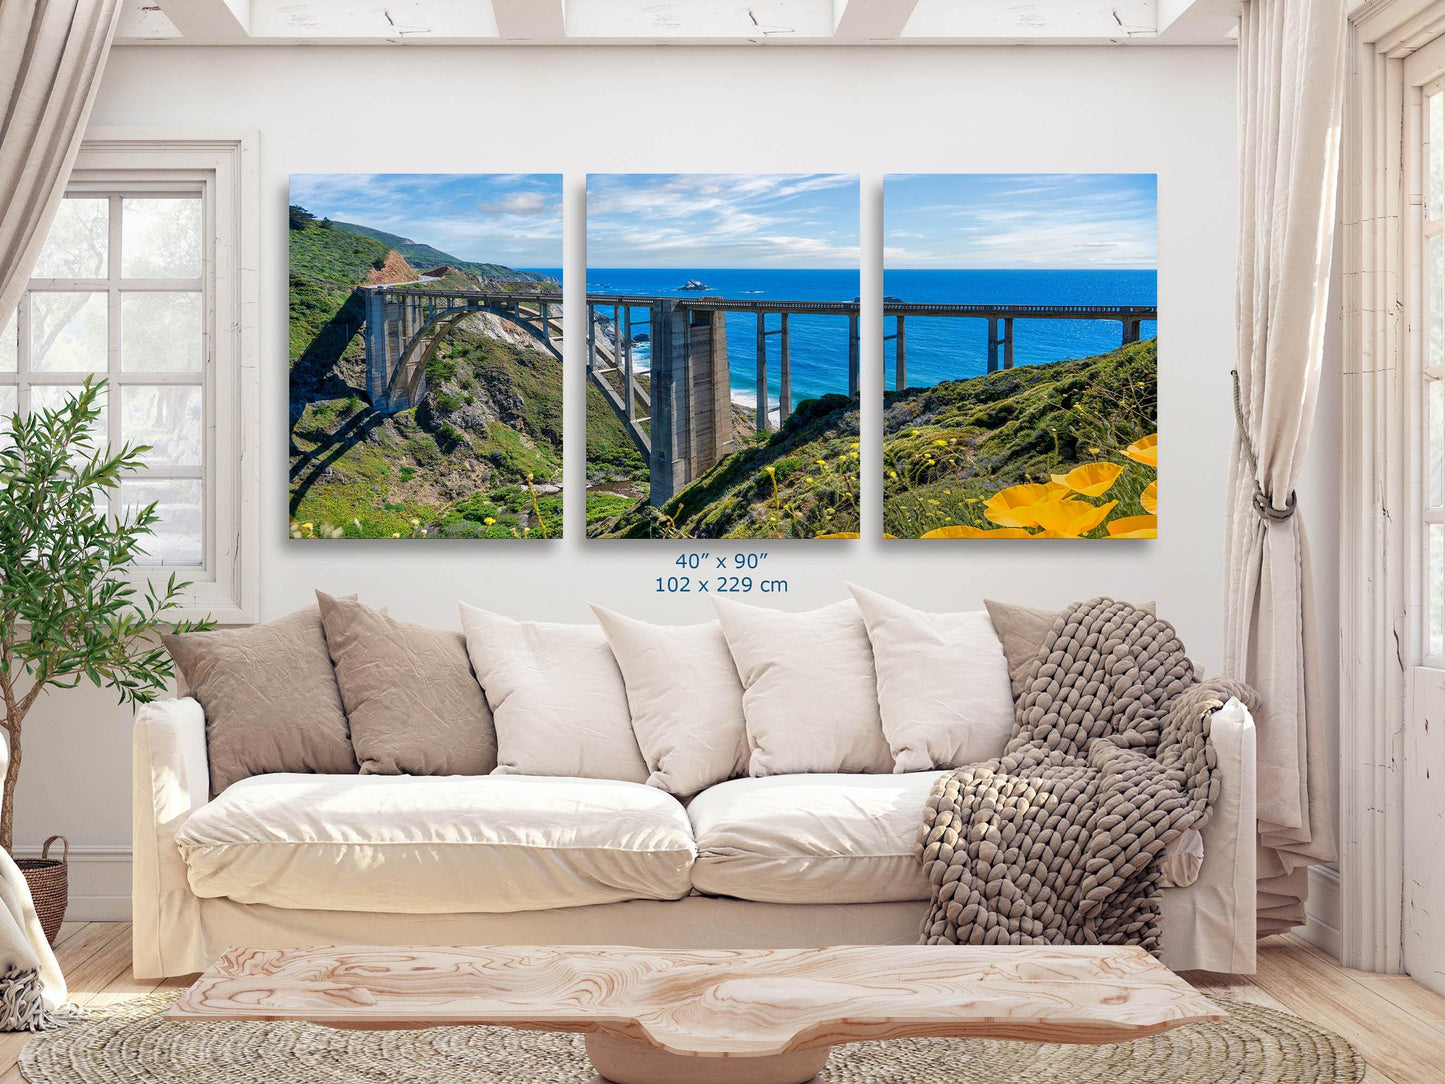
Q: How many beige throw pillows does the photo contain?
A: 3